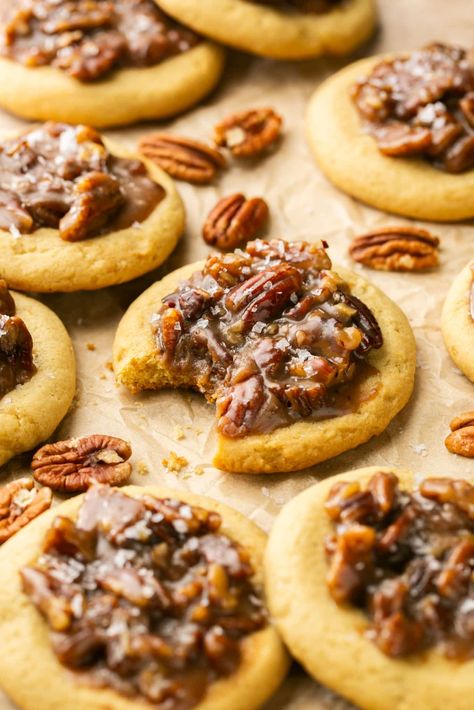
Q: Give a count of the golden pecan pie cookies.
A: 9